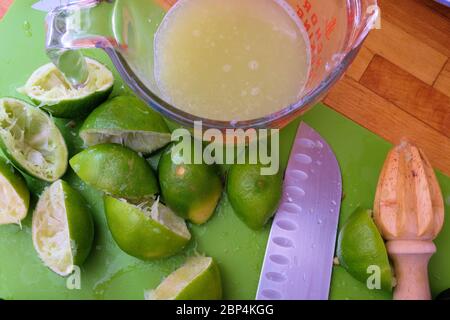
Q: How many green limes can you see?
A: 11